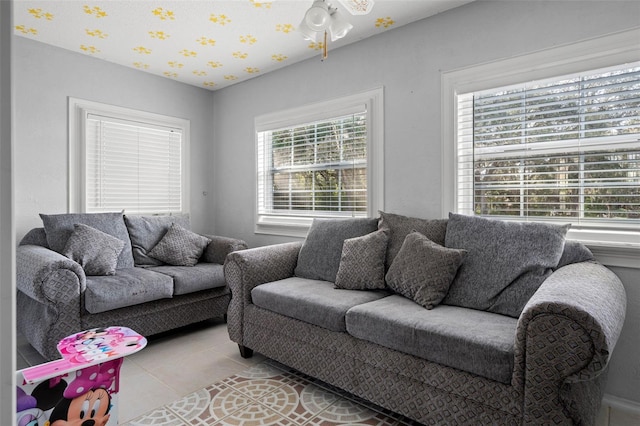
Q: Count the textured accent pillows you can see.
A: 4